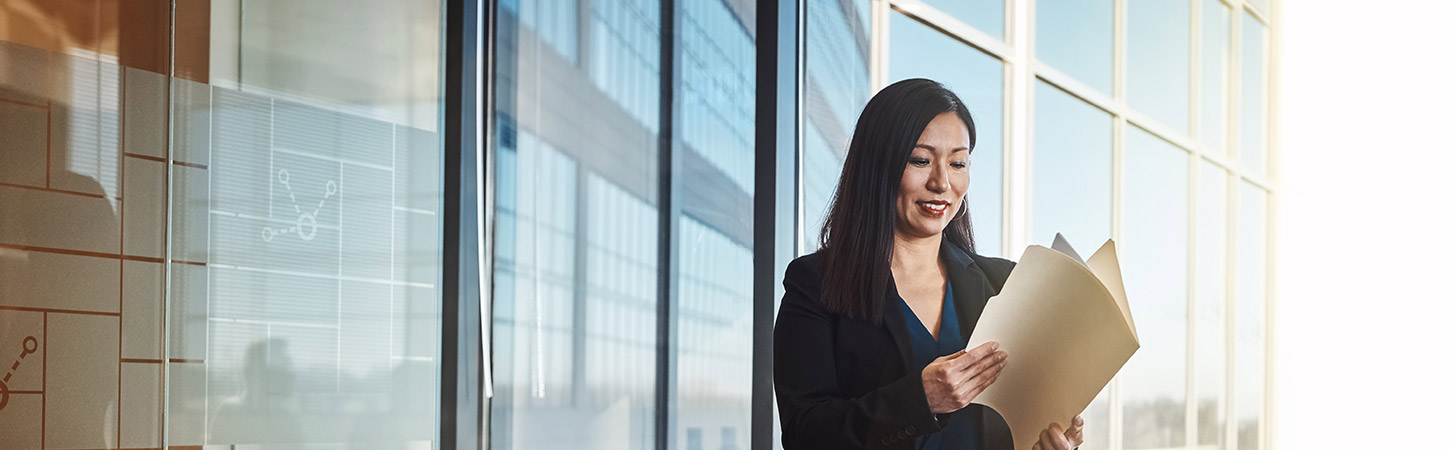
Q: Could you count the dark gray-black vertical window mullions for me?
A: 3